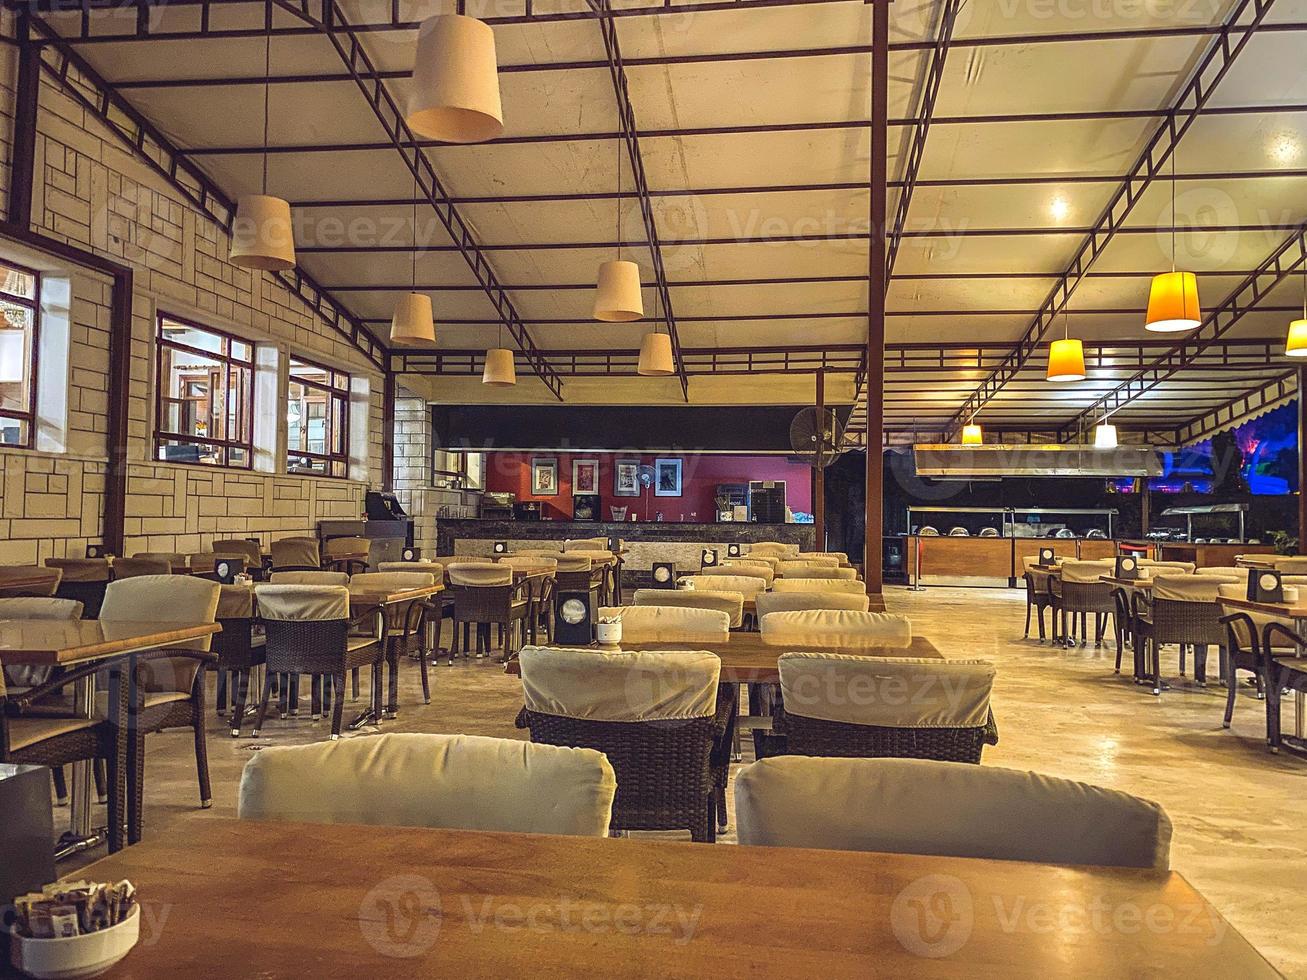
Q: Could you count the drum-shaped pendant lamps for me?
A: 11